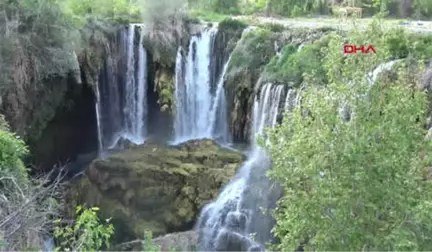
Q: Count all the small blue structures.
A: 0